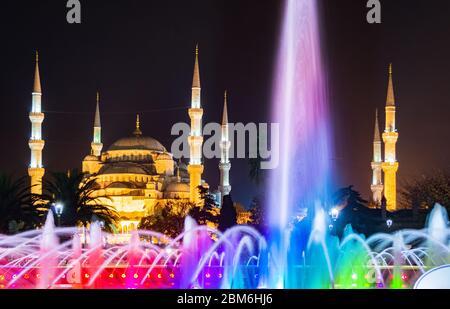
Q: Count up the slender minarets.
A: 6